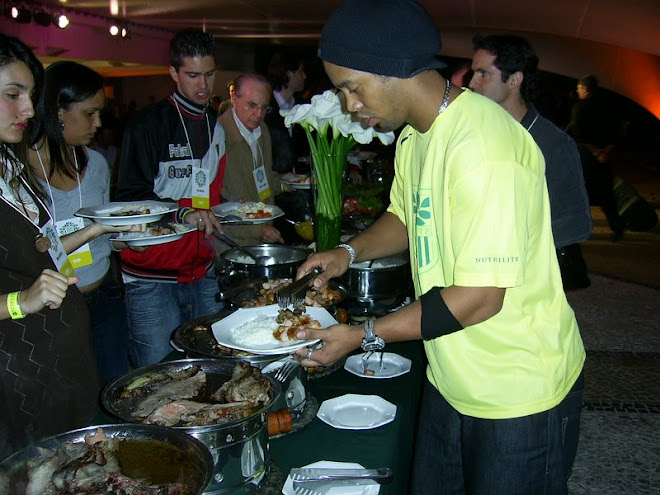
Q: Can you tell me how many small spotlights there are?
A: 4